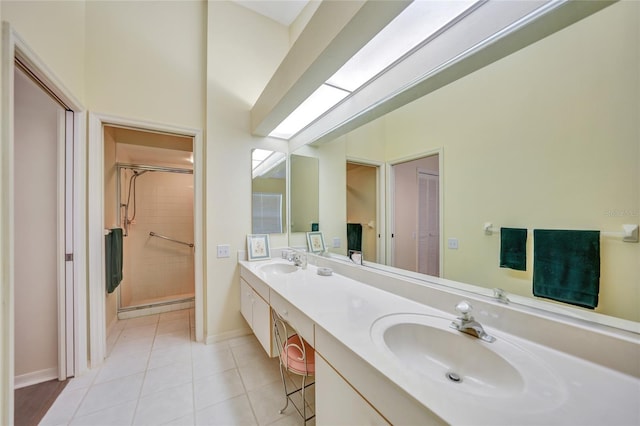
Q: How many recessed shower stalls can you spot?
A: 1